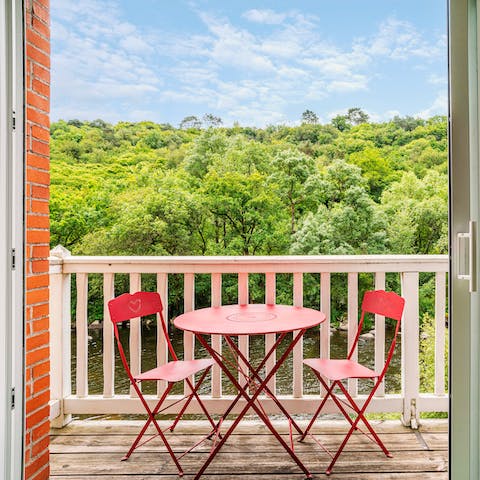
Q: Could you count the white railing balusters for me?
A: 13